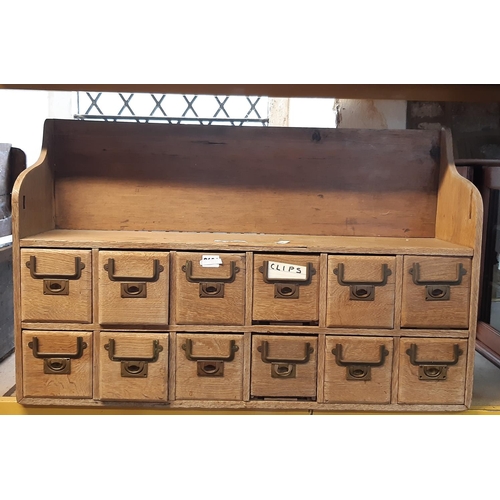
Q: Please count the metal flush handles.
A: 12